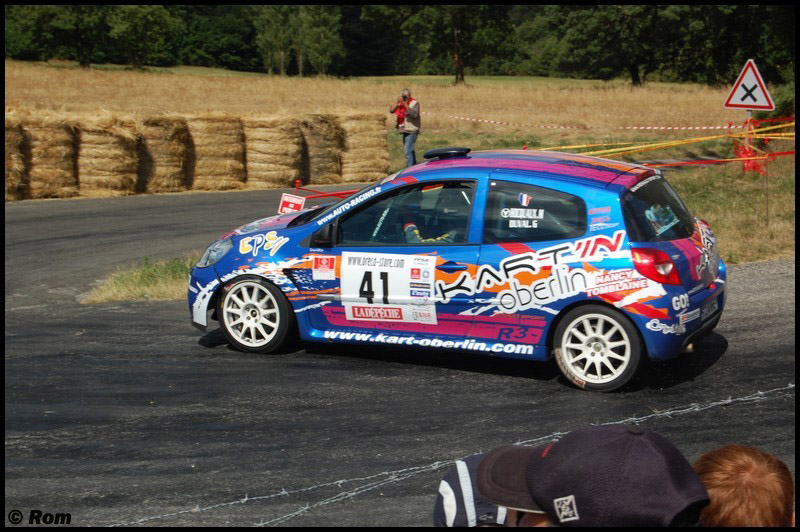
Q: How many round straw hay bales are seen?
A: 8